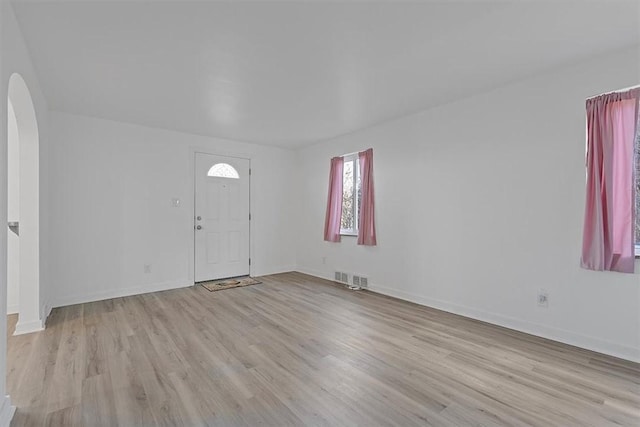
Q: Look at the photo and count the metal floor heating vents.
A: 2